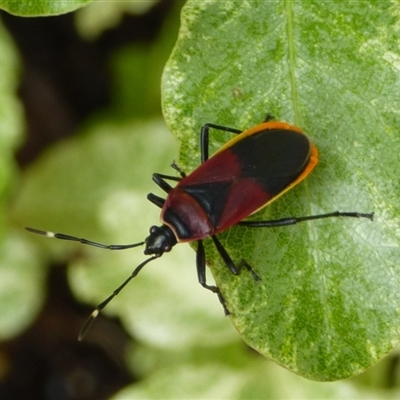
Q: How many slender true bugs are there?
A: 1